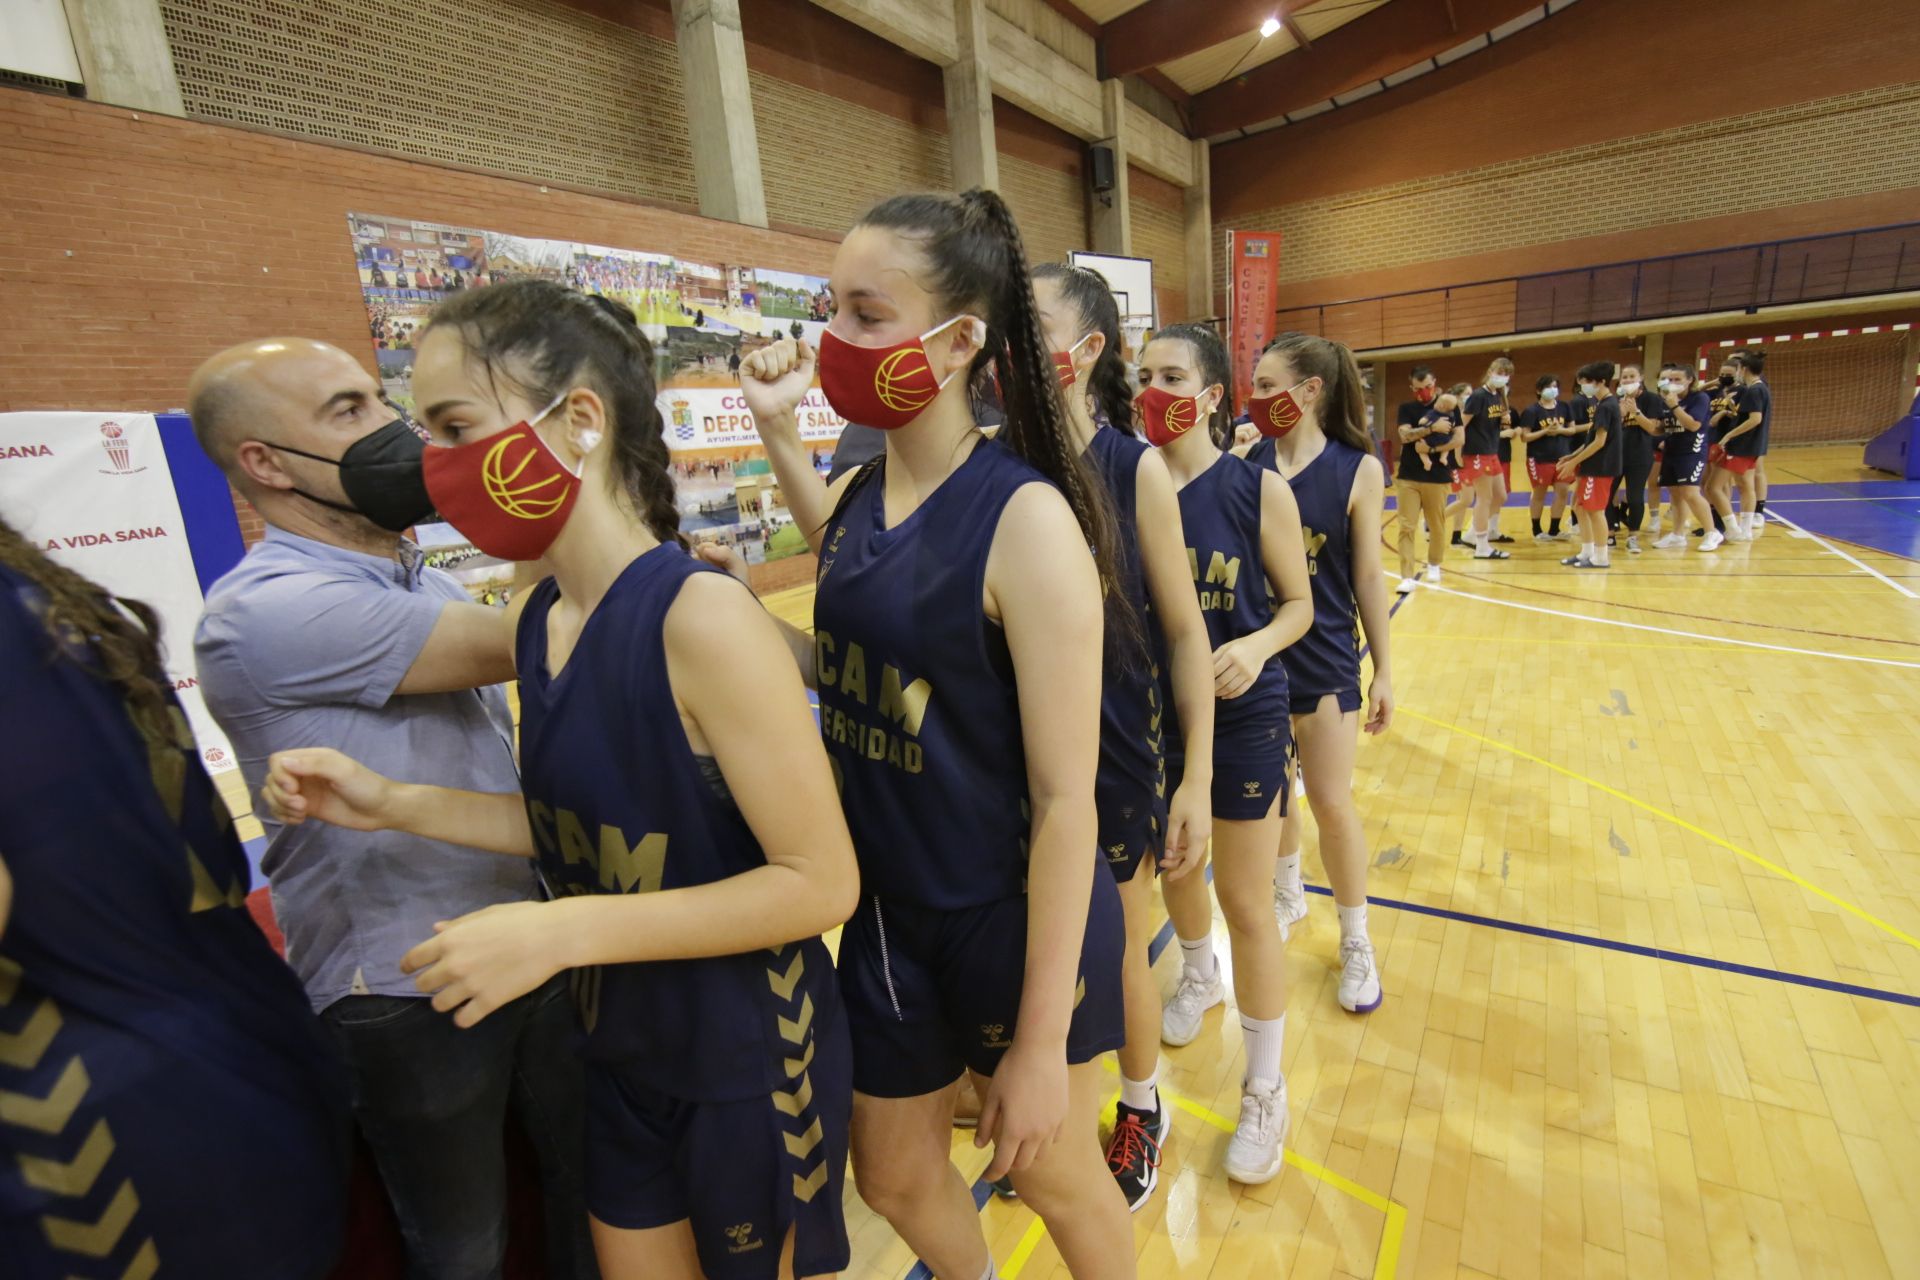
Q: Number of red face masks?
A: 6